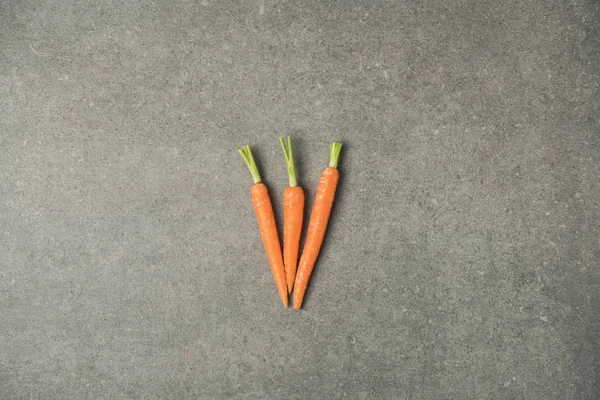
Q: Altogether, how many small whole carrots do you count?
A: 3